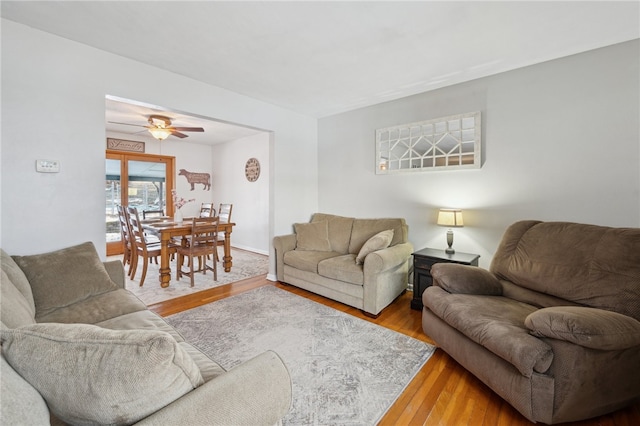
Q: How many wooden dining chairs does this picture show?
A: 6